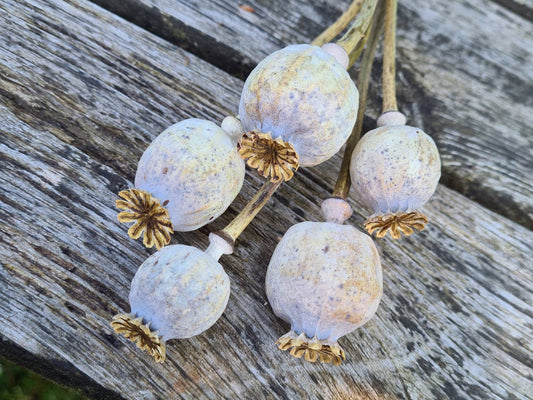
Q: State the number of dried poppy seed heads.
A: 5